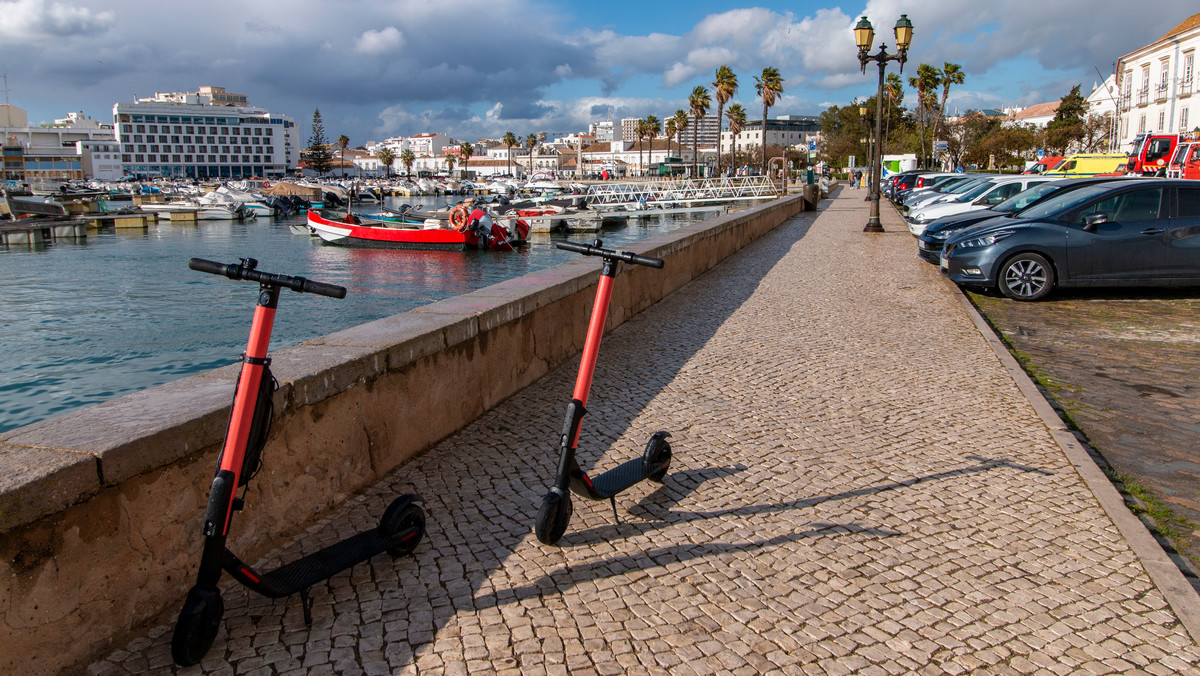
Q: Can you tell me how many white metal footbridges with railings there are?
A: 1